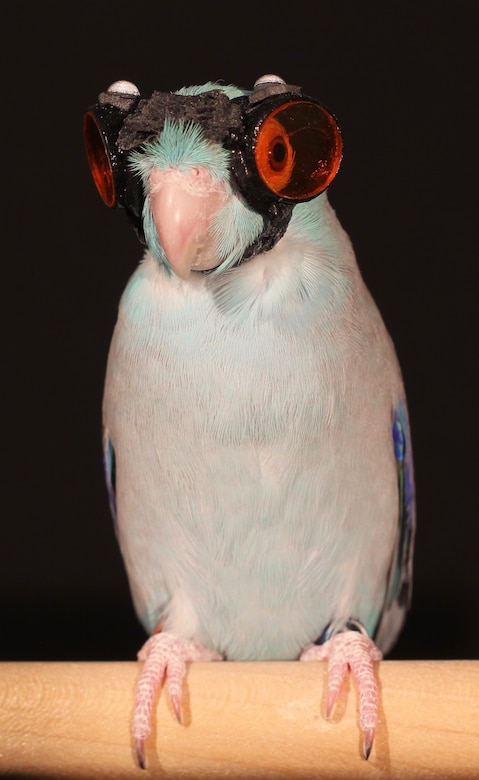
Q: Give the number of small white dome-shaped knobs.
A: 2